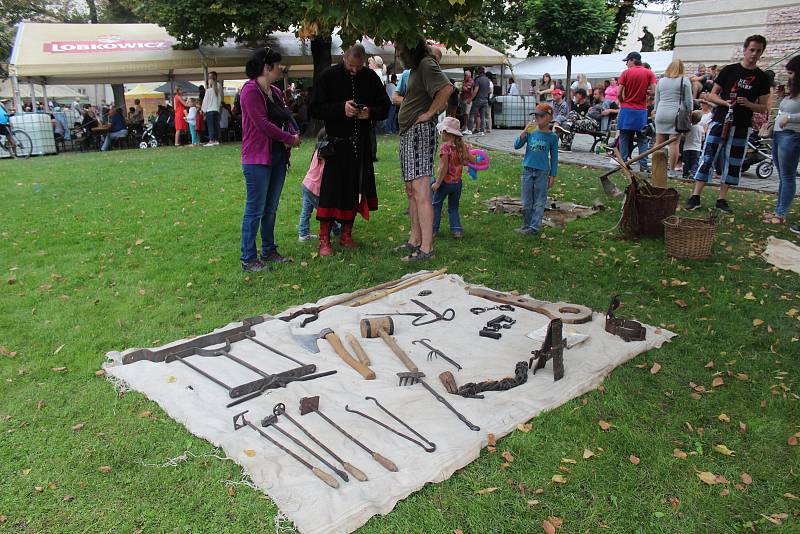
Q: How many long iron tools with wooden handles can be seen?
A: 3